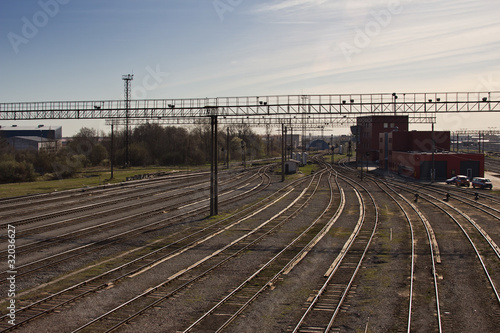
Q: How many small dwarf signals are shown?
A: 3